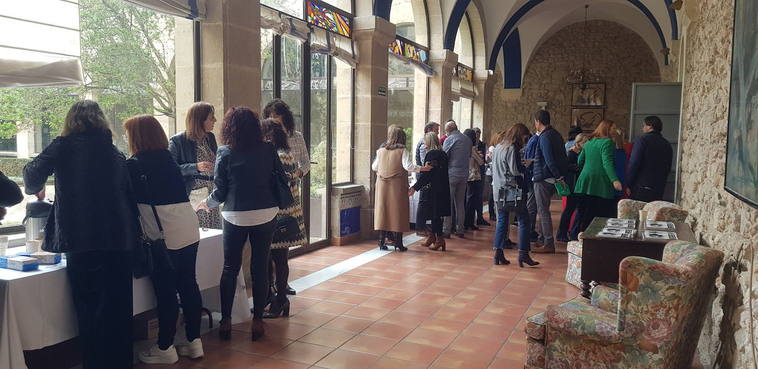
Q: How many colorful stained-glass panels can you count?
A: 3